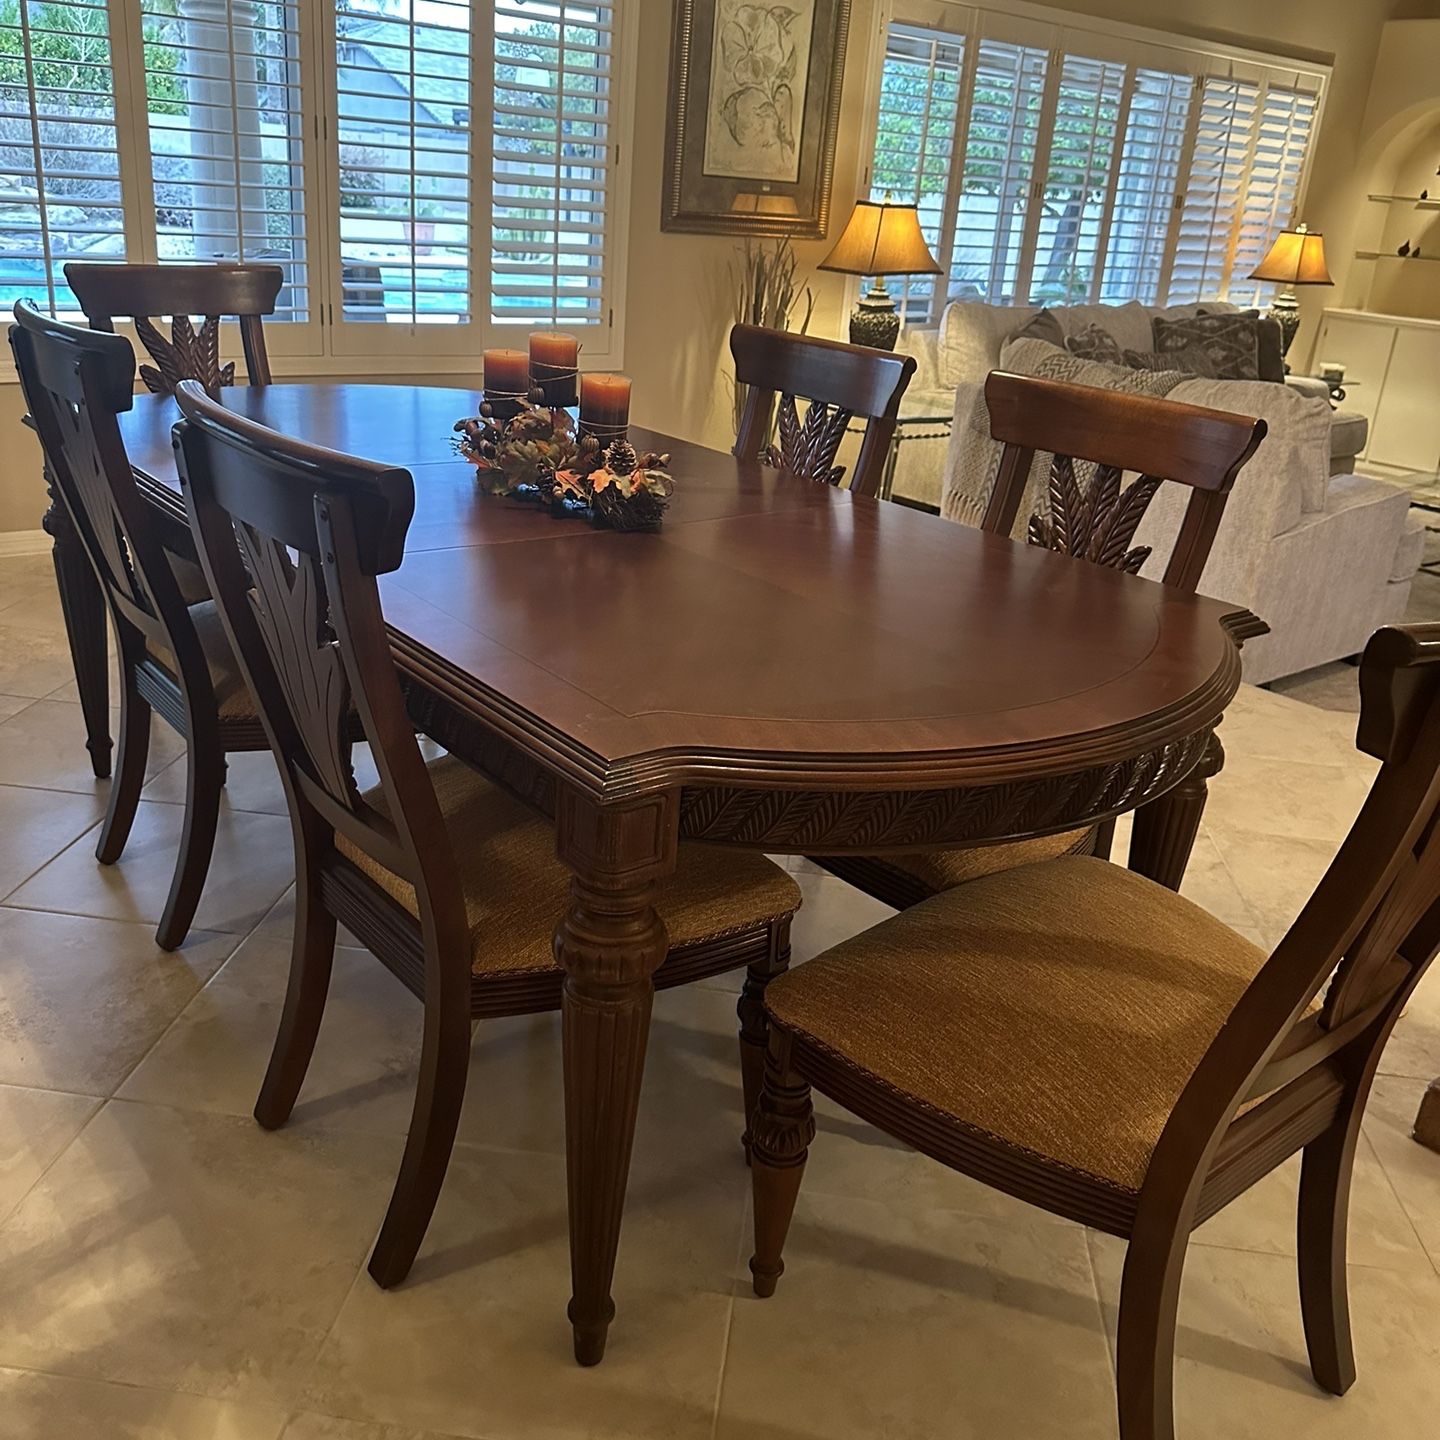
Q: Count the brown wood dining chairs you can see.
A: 6